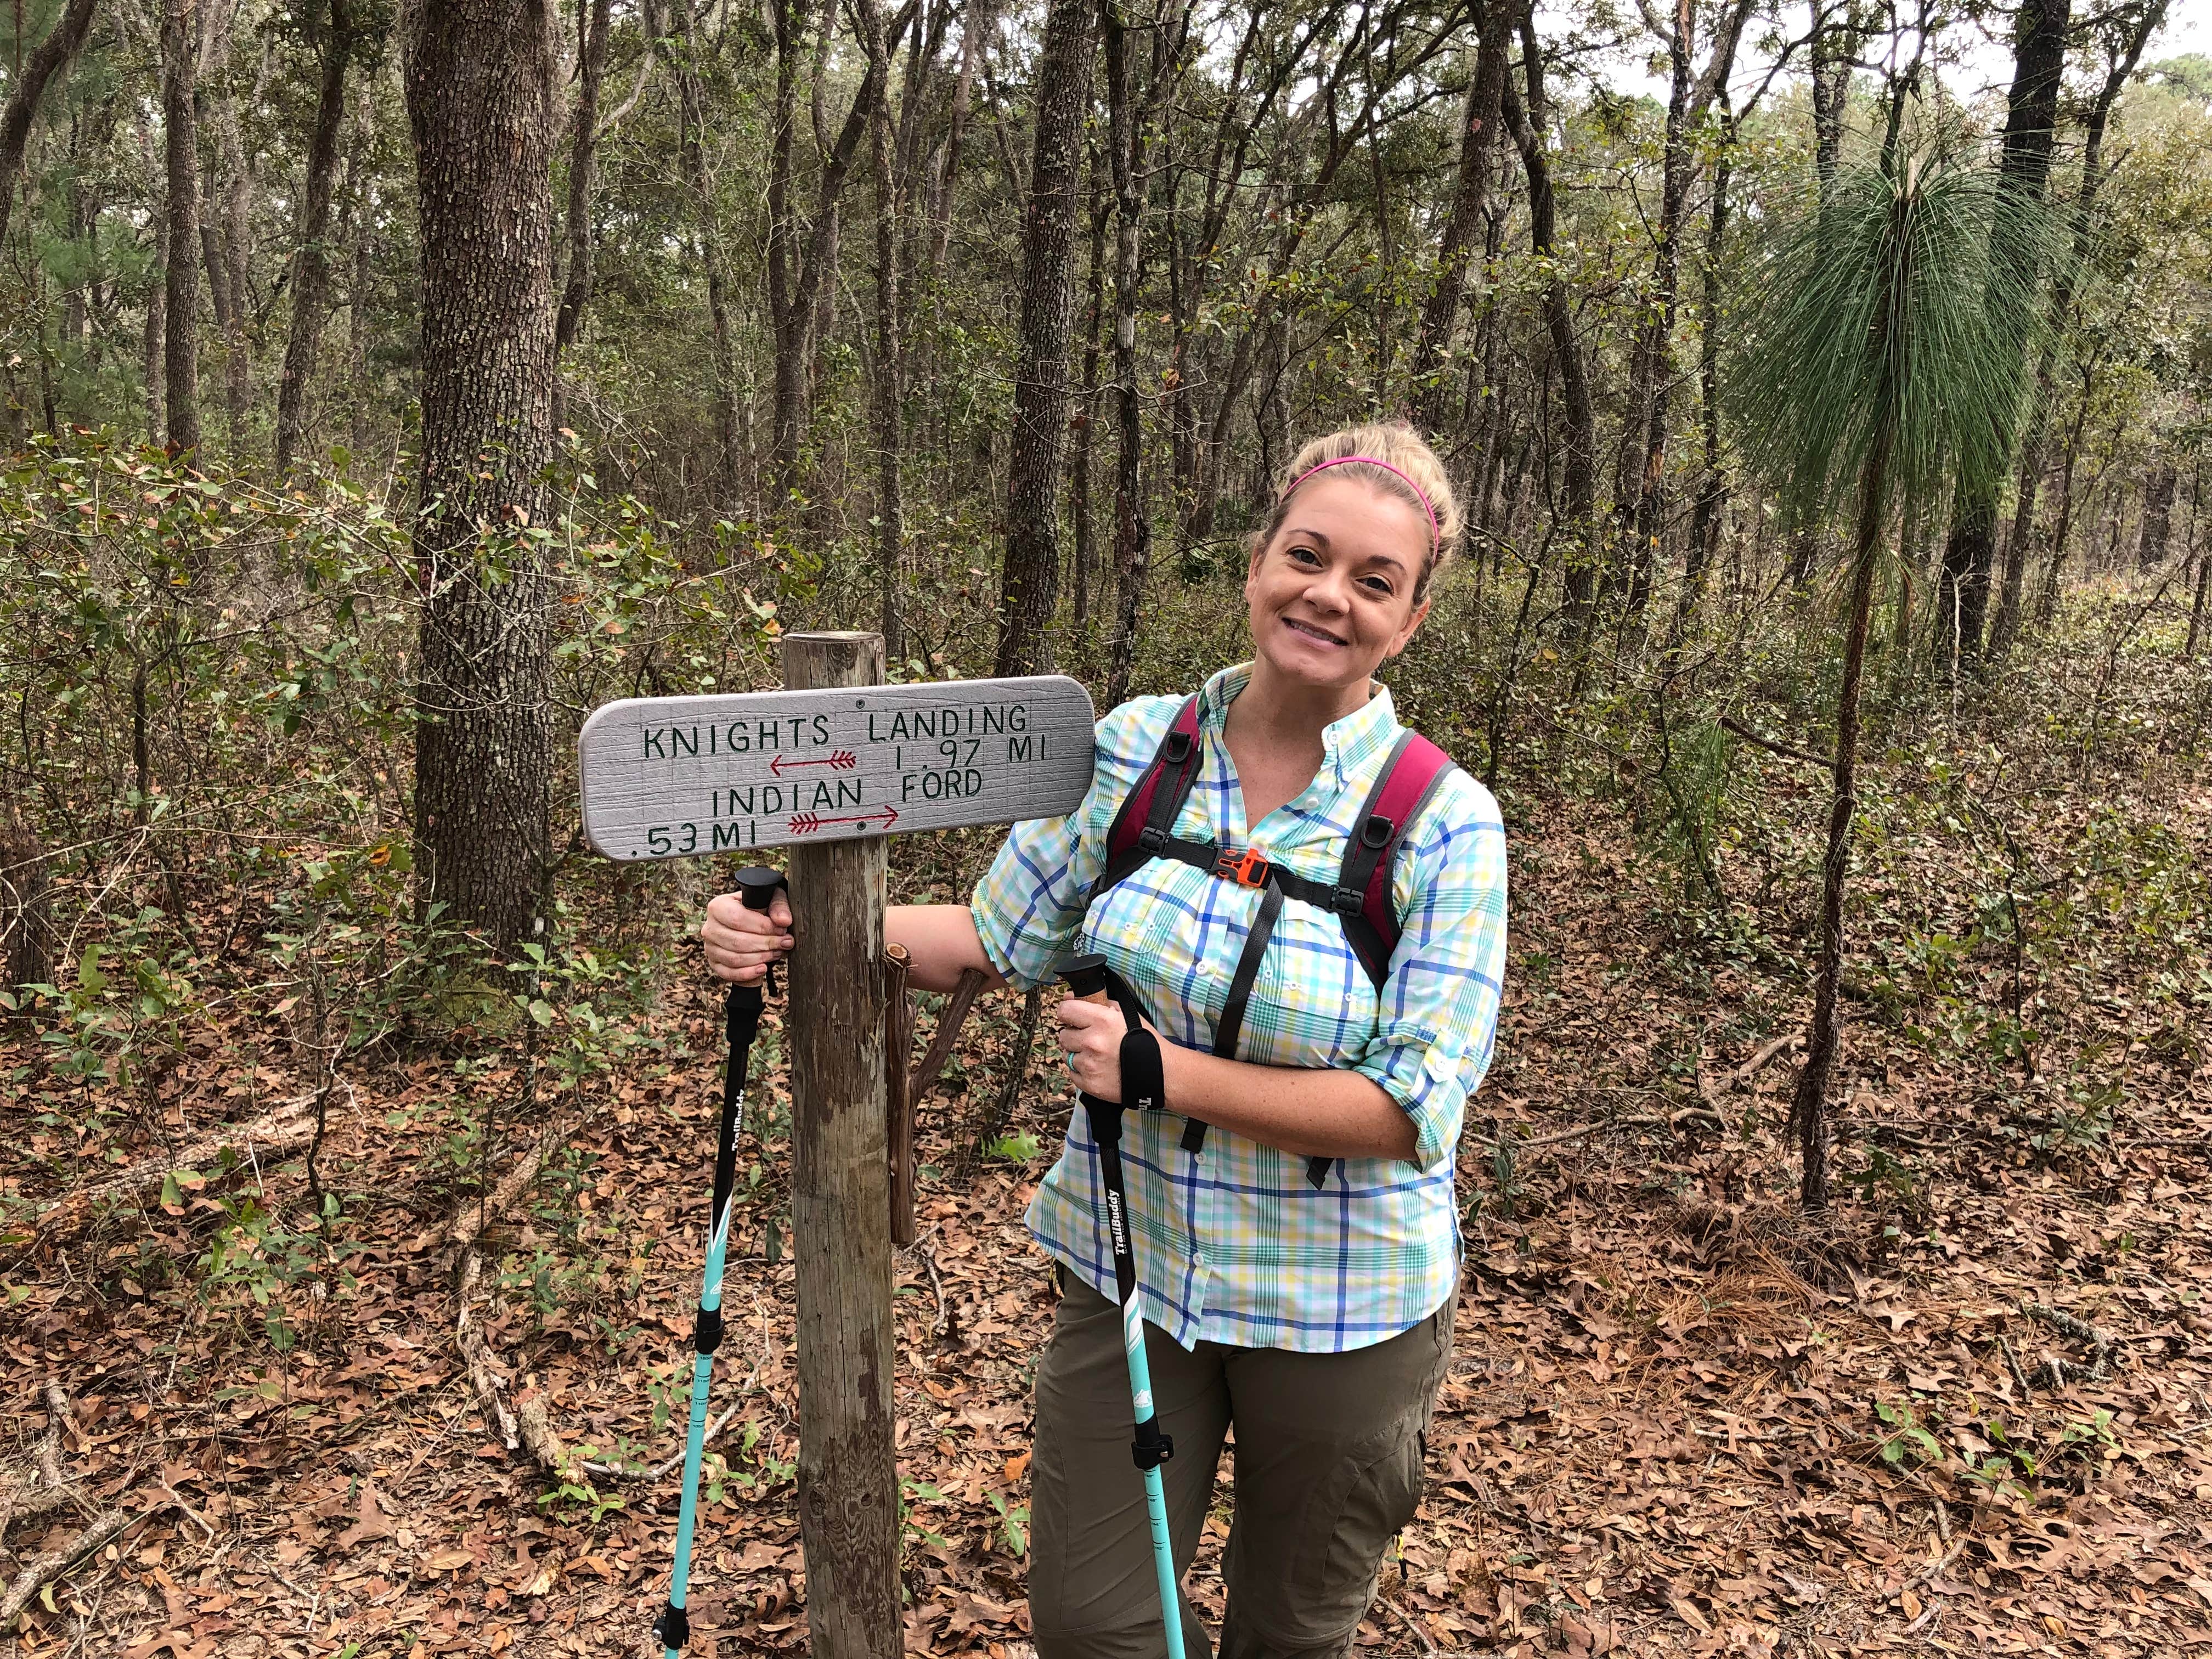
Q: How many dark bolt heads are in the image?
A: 2